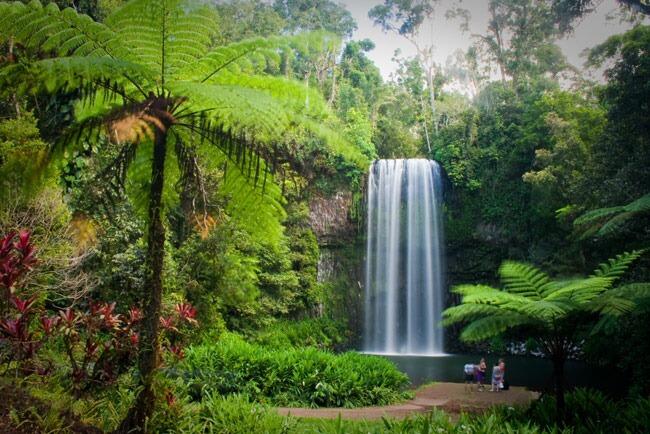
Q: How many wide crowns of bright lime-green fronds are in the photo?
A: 2